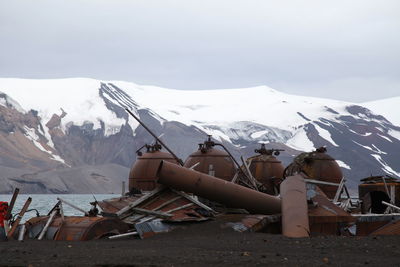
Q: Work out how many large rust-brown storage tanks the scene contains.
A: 4